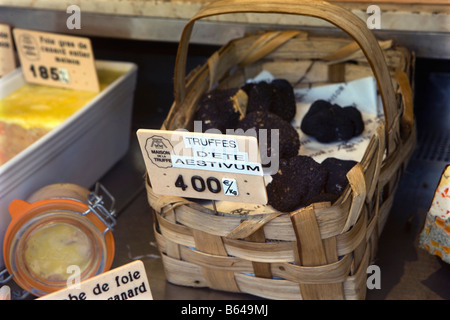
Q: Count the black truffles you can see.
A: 6